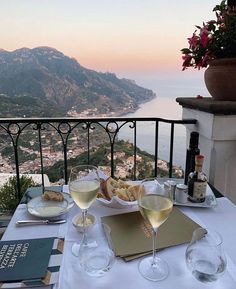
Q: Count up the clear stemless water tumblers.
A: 2